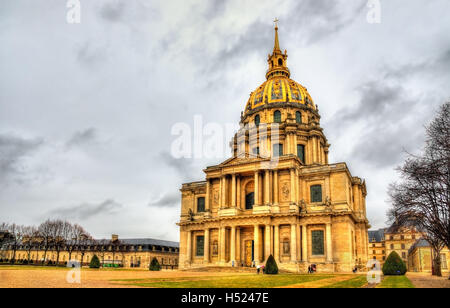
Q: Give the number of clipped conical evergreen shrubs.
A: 4